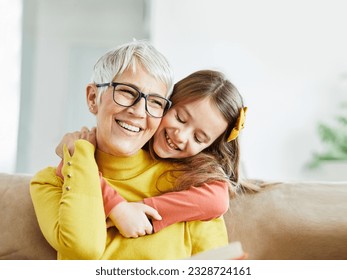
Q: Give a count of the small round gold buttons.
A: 3